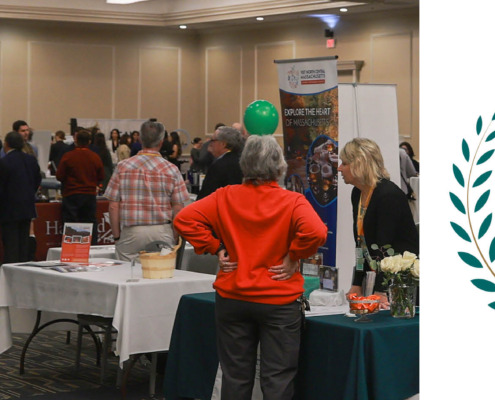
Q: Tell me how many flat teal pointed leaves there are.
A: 15